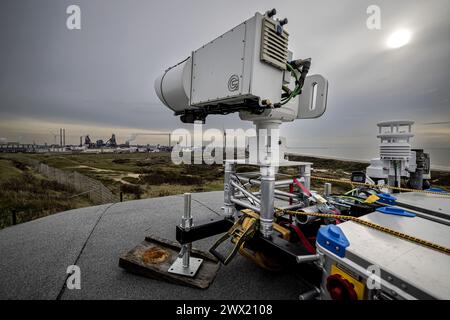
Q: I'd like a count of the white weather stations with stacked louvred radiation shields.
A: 1